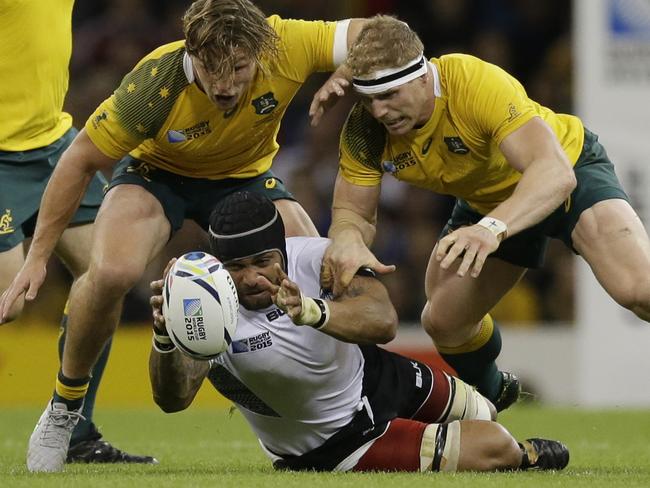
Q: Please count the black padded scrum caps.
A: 1